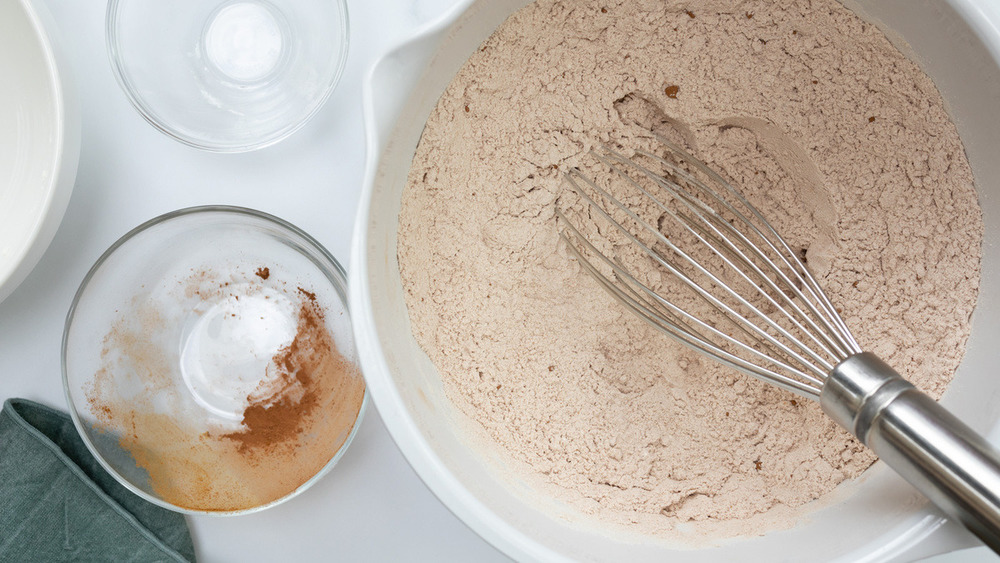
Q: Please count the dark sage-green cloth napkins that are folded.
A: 1